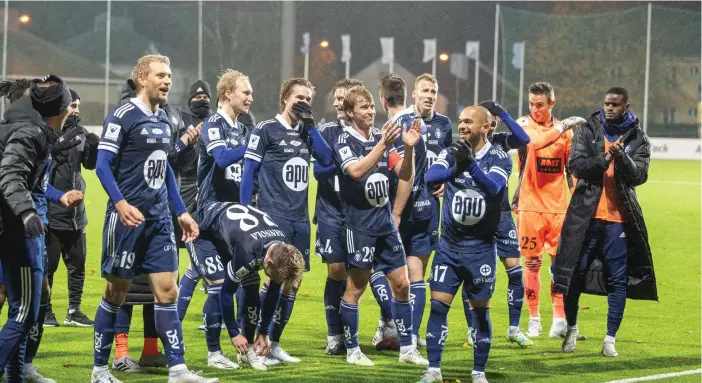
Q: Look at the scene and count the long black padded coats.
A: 2